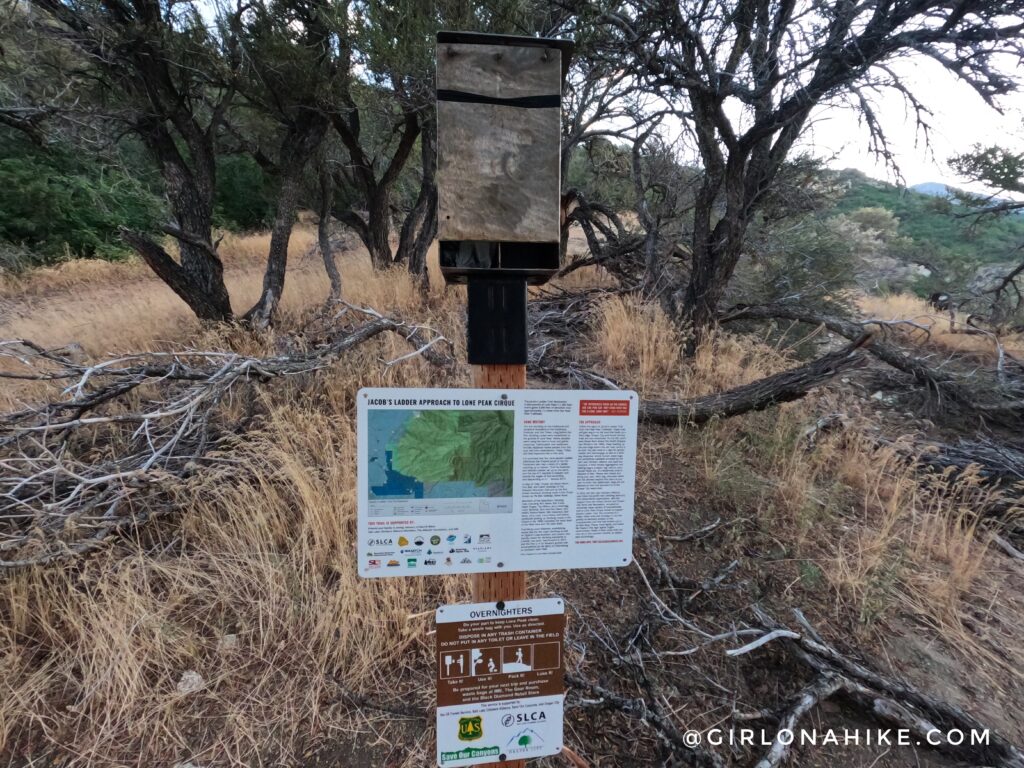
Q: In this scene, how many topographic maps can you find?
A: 1